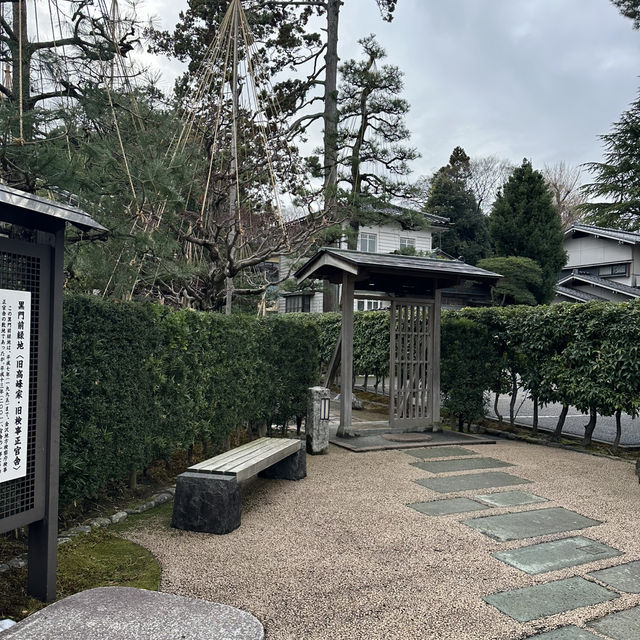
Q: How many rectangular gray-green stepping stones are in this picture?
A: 11